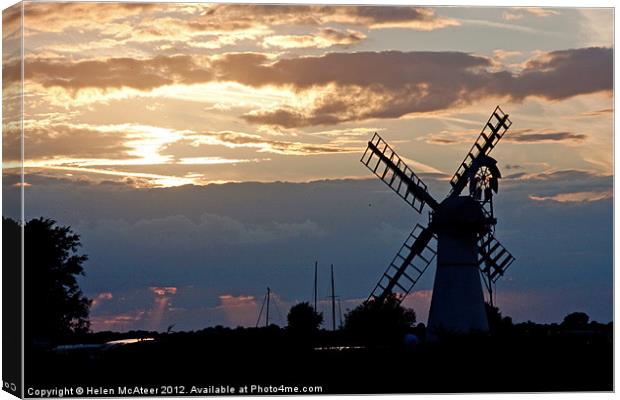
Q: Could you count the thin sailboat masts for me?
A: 3